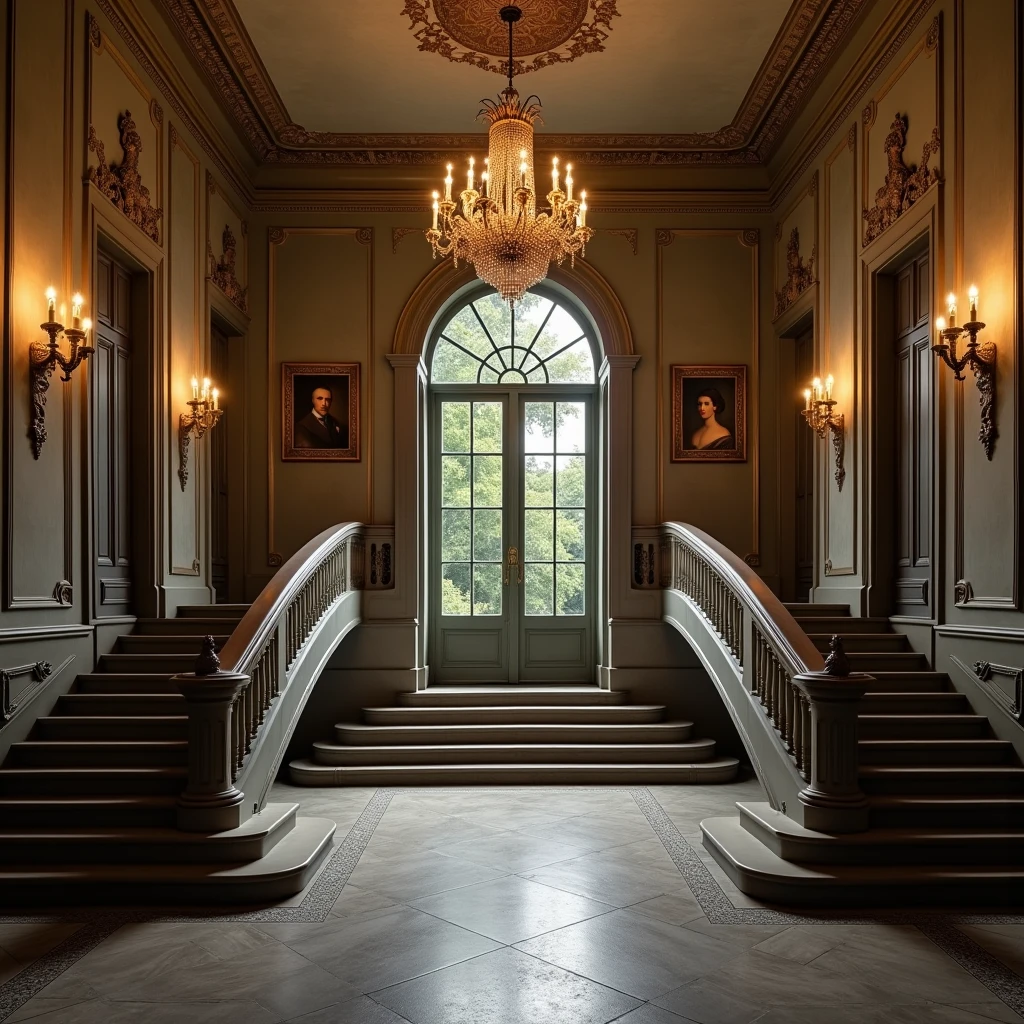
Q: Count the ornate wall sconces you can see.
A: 4